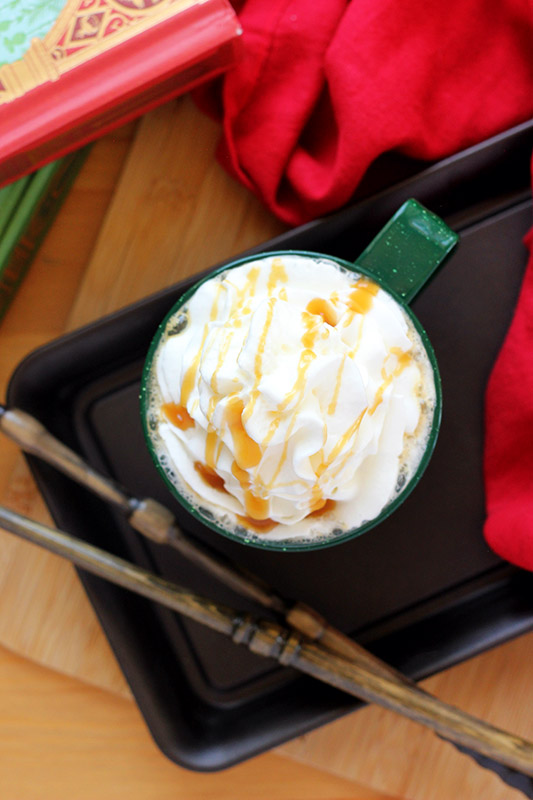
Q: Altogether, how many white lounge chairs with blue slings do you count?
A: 0